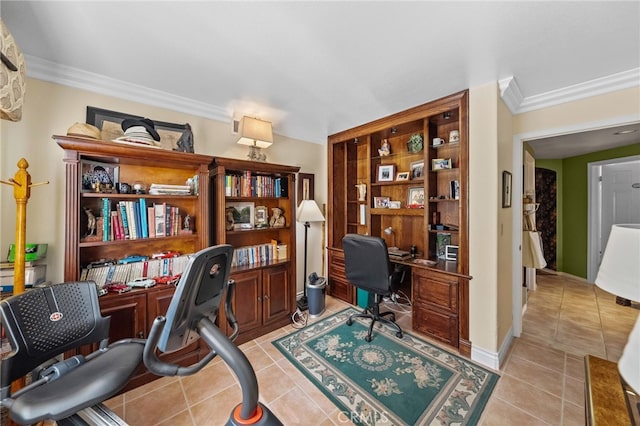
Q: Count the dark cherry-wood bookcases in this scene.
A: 2